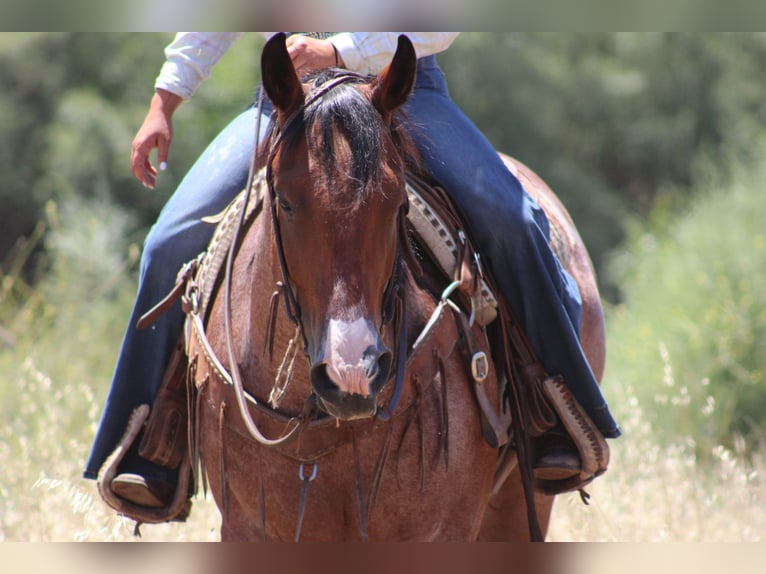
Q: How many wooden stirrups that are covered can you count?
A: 2